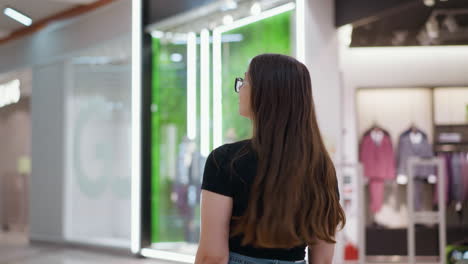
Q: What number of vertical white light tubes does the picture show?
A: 5